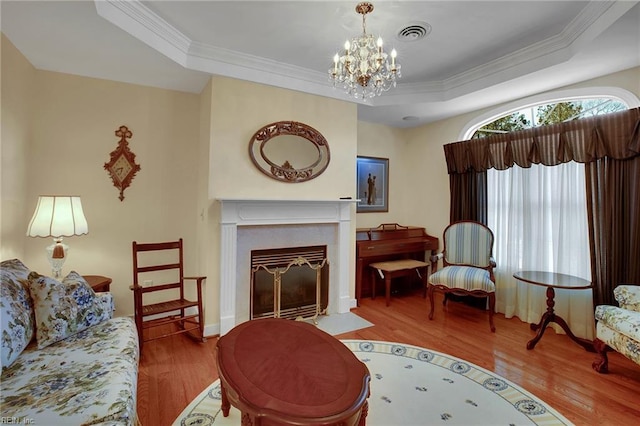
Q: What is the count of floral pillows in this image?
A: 2